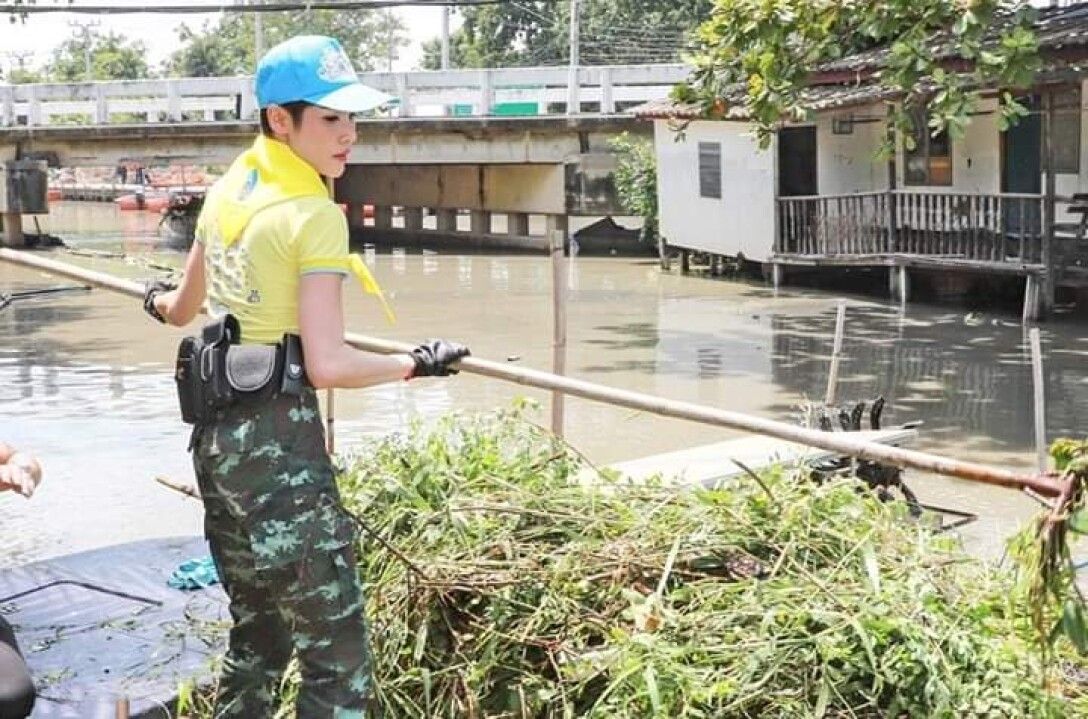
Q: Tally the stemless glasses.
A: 0